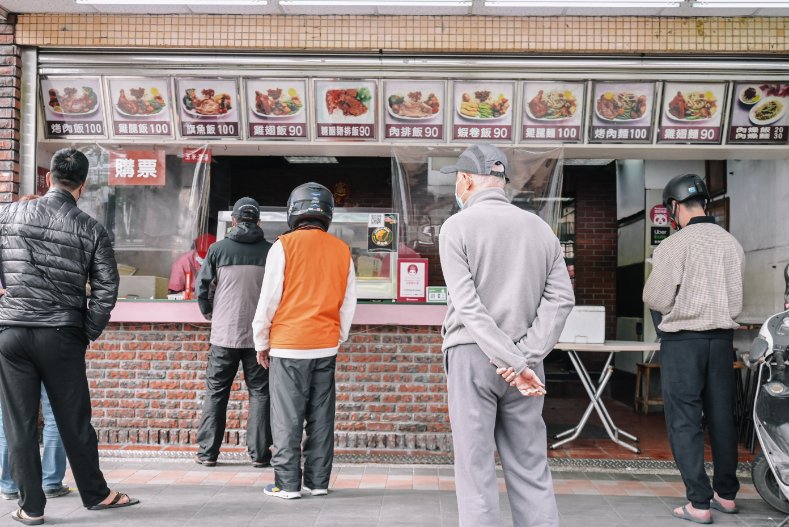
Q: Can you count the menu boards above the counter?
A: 11